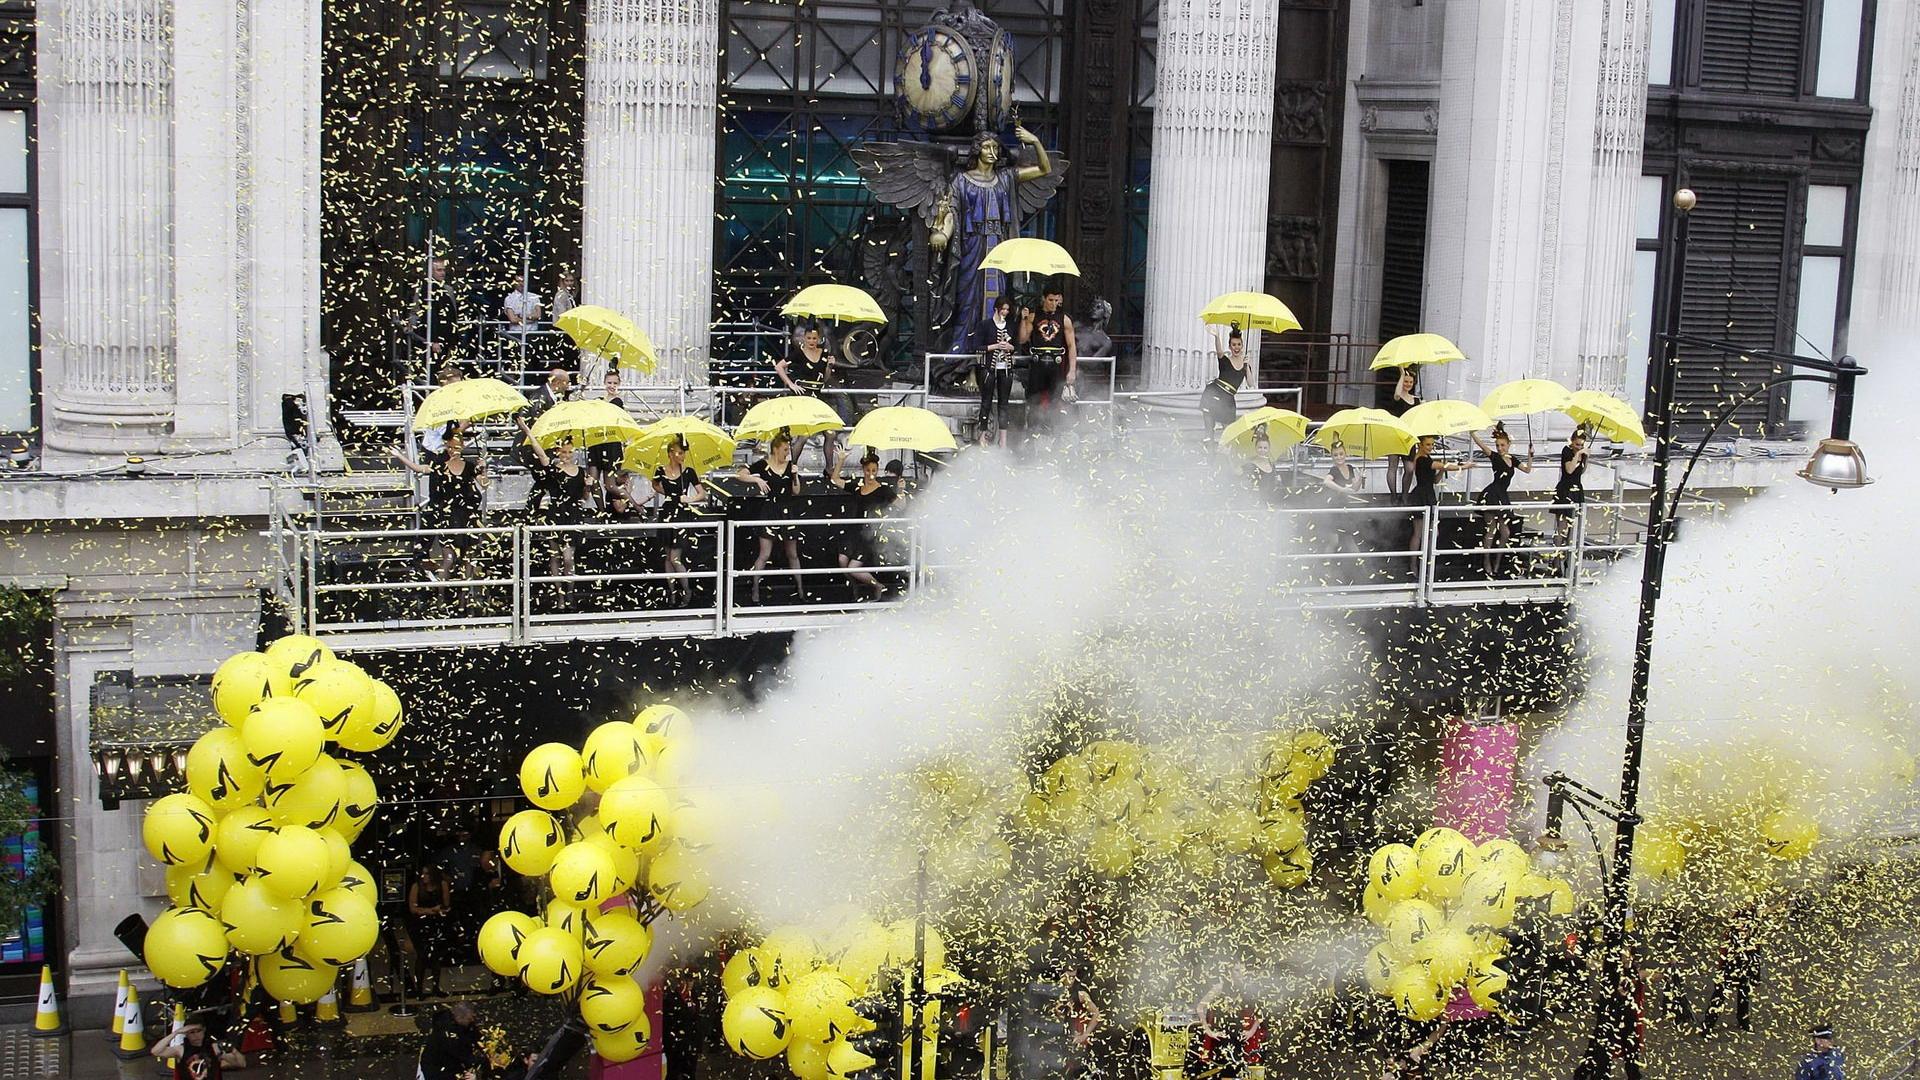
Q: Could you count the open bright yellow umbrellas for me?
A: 15